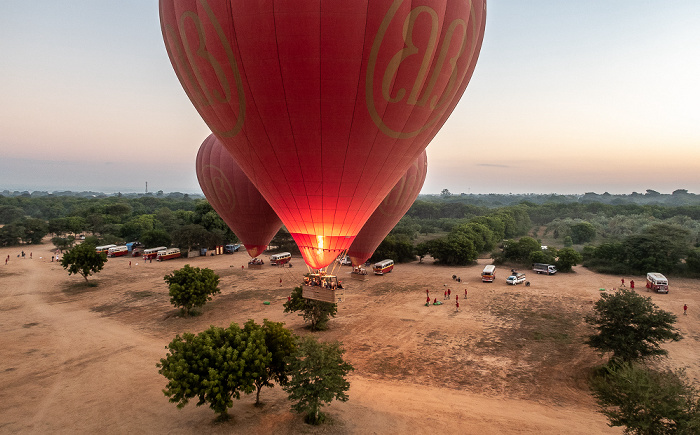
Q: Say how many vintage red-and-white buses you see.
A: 8